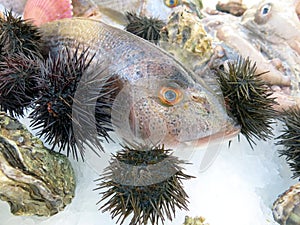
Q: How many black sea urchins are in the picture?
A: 7